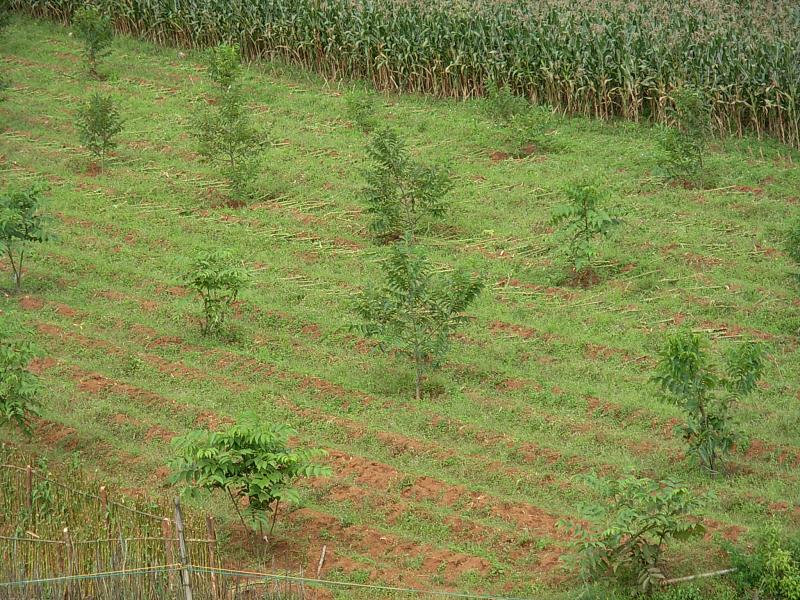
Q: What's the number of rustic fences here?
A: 1